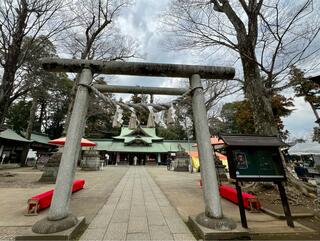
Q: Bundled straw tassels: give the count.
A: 4